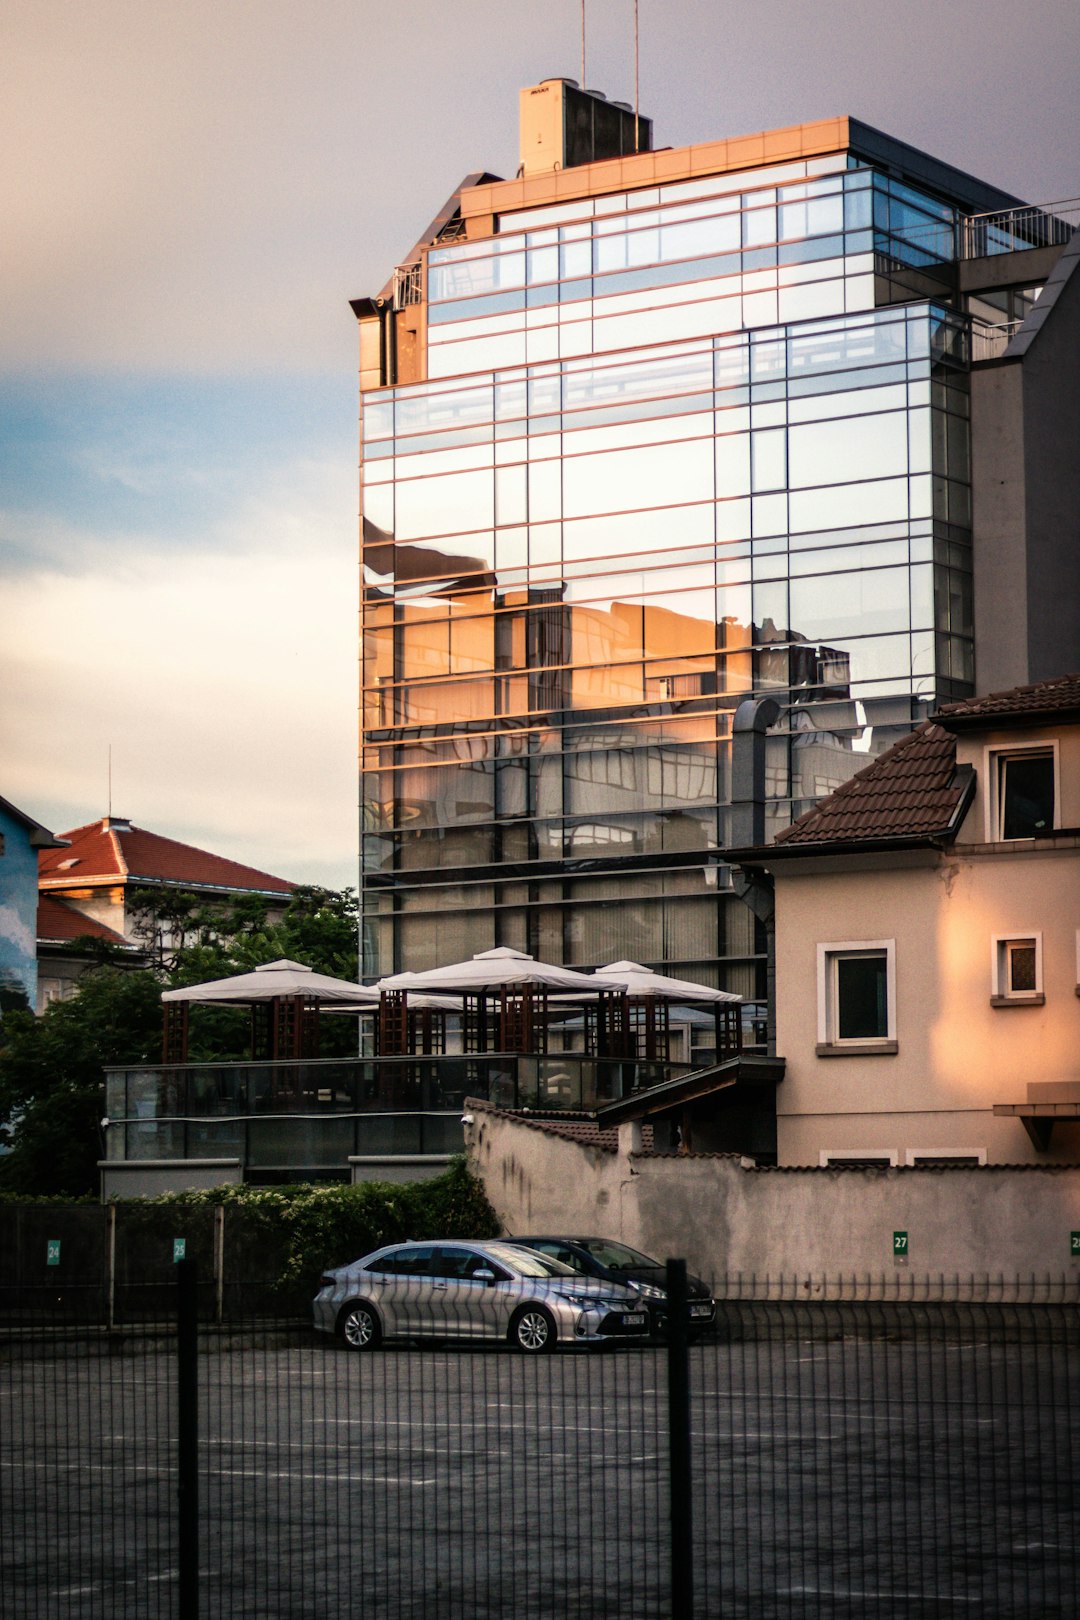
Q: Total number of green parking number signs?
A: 4